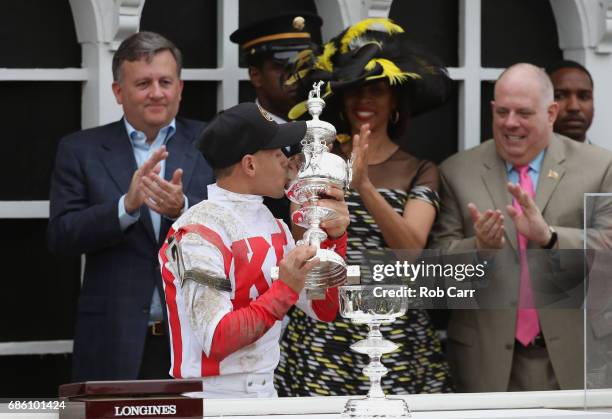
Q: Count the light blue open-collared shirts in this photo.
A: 1